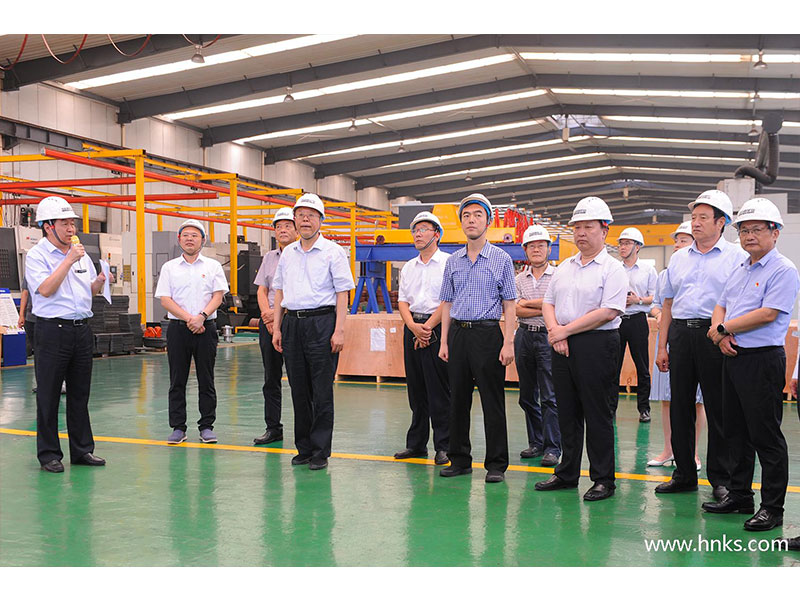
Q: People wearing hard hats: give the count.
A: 12